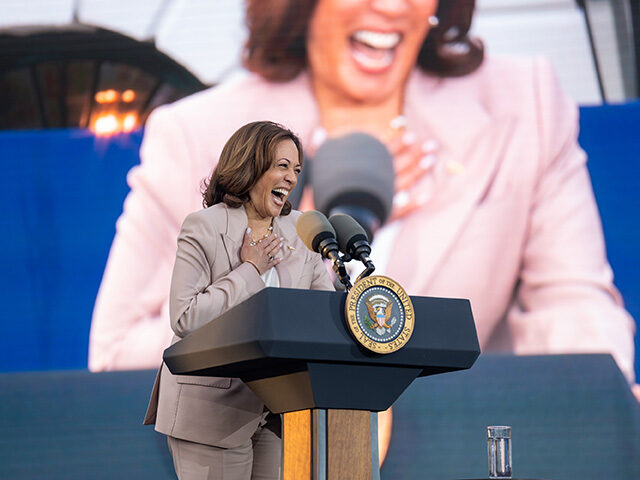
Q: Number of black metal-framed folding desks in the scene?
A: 0